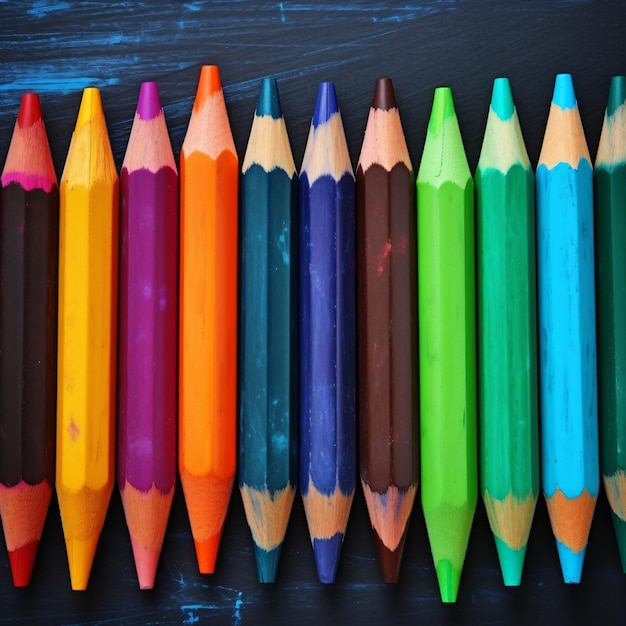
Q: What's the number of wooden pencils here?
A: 11